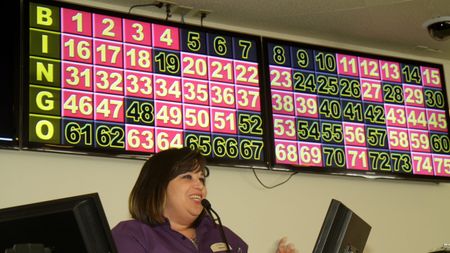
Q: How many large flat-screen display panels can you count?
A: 2